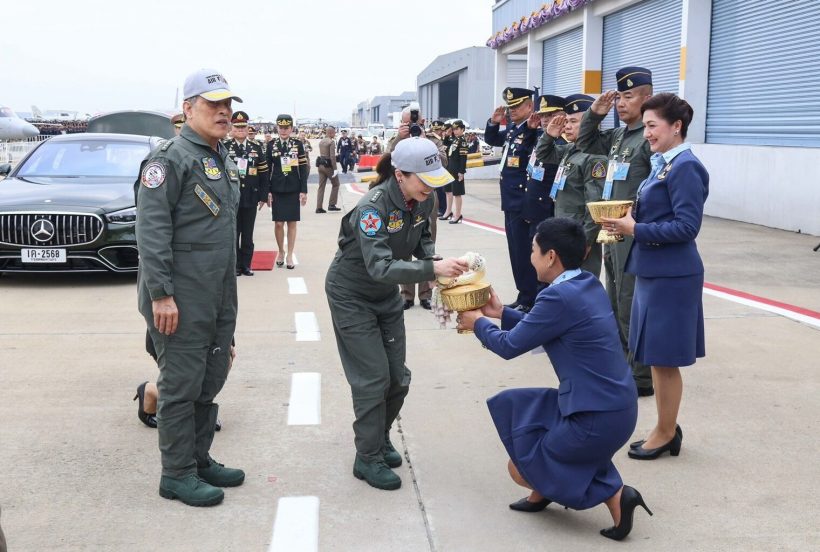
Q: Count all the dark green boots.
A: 4